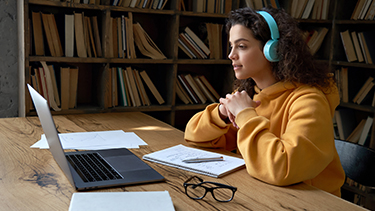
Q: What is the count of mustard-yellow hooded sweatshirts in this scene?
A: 1